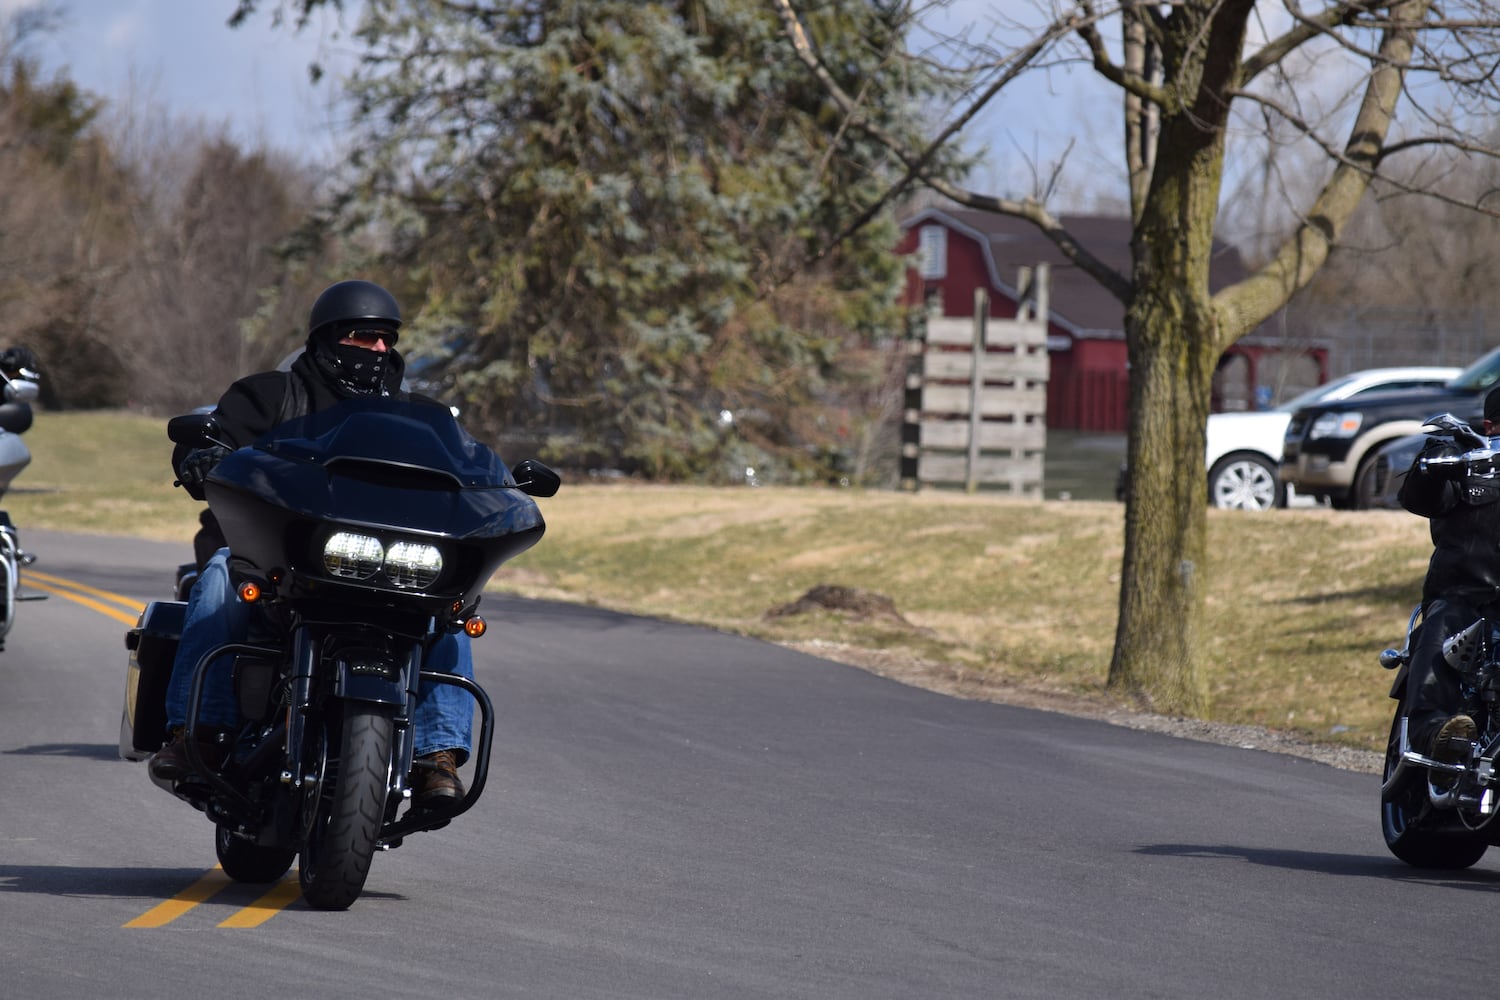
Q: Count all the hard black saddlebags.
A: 1